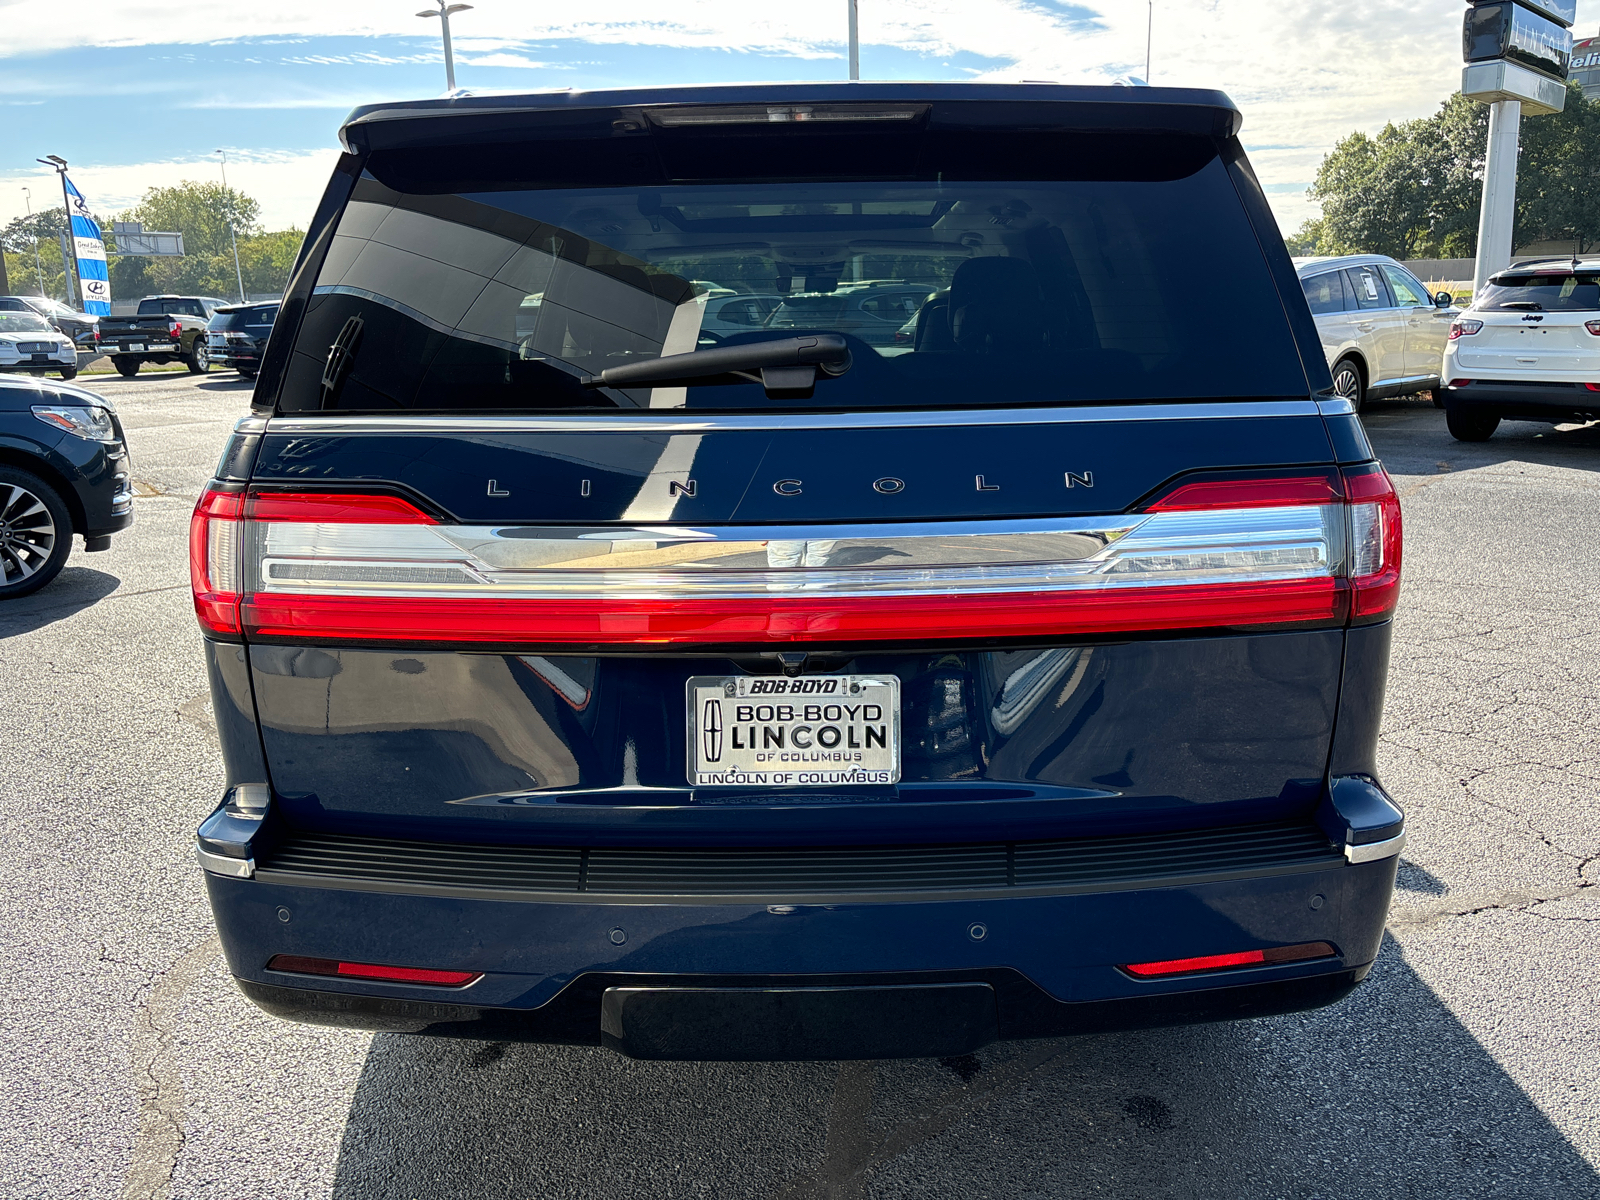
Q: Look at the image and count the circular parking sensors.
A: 4